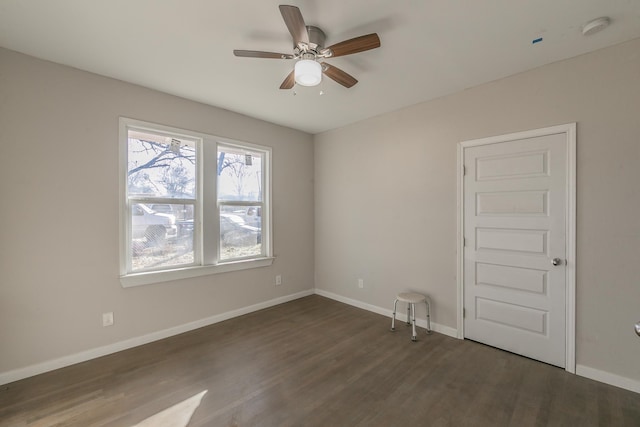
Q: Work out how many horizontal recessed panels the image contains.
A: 5